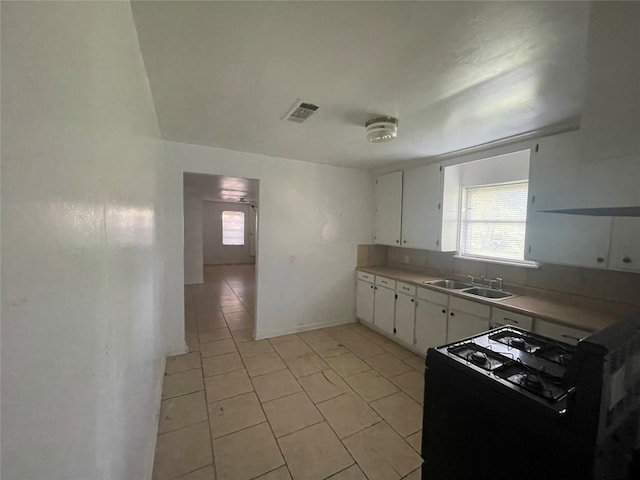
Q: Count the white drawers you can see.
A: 5